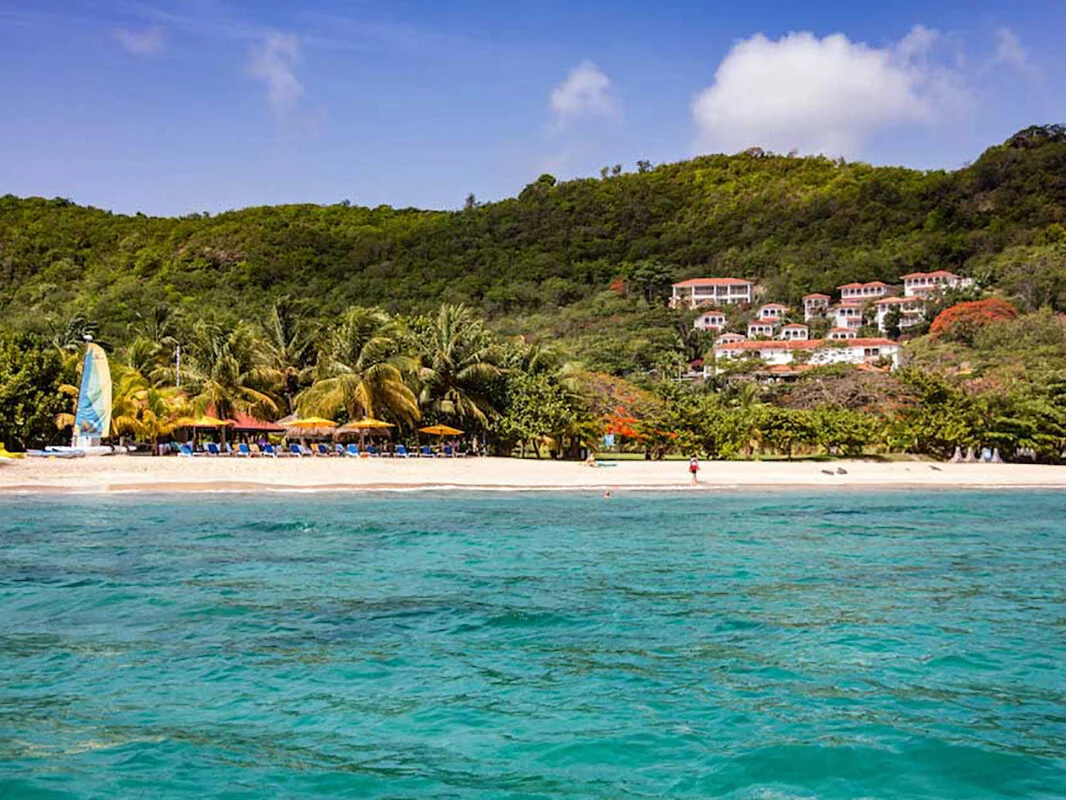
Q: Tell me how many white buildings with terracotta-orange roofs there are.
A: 13